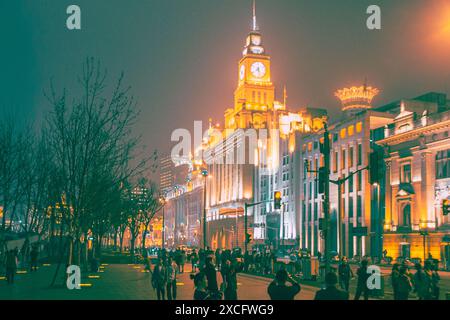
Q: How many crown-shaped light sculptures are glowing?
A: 1